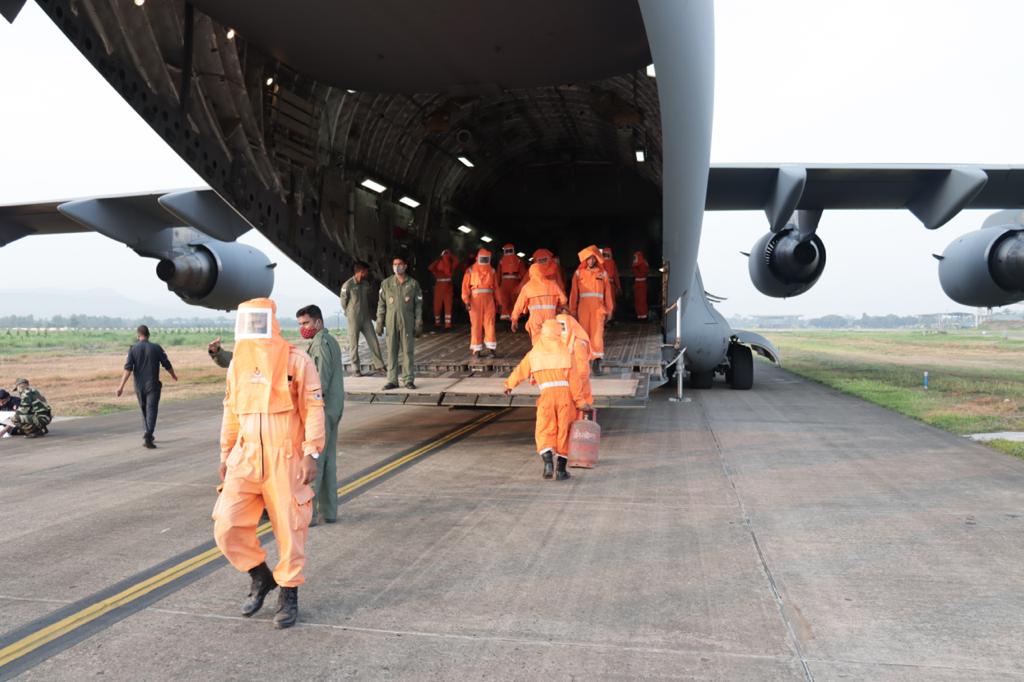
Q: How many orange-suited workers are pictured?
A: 11